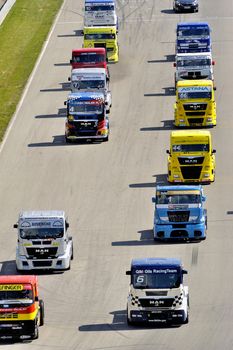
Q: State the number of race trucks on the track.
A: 13